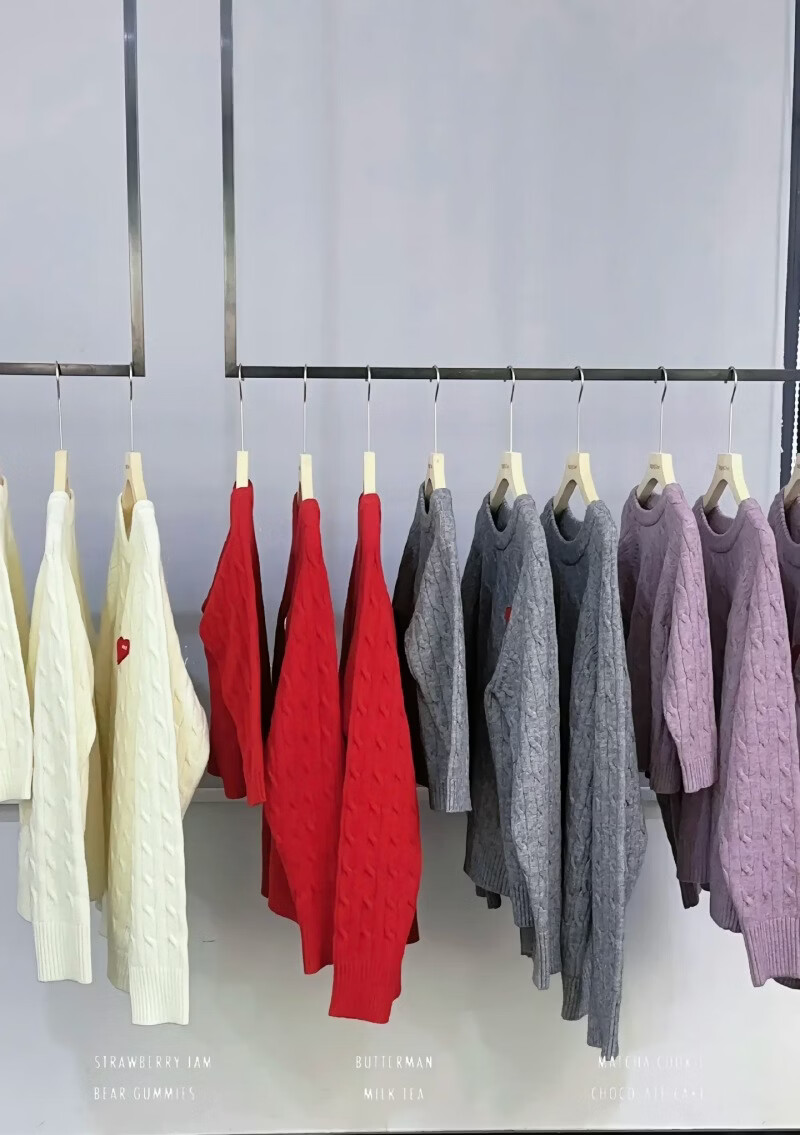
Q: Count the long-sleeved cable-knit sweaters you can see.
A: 12